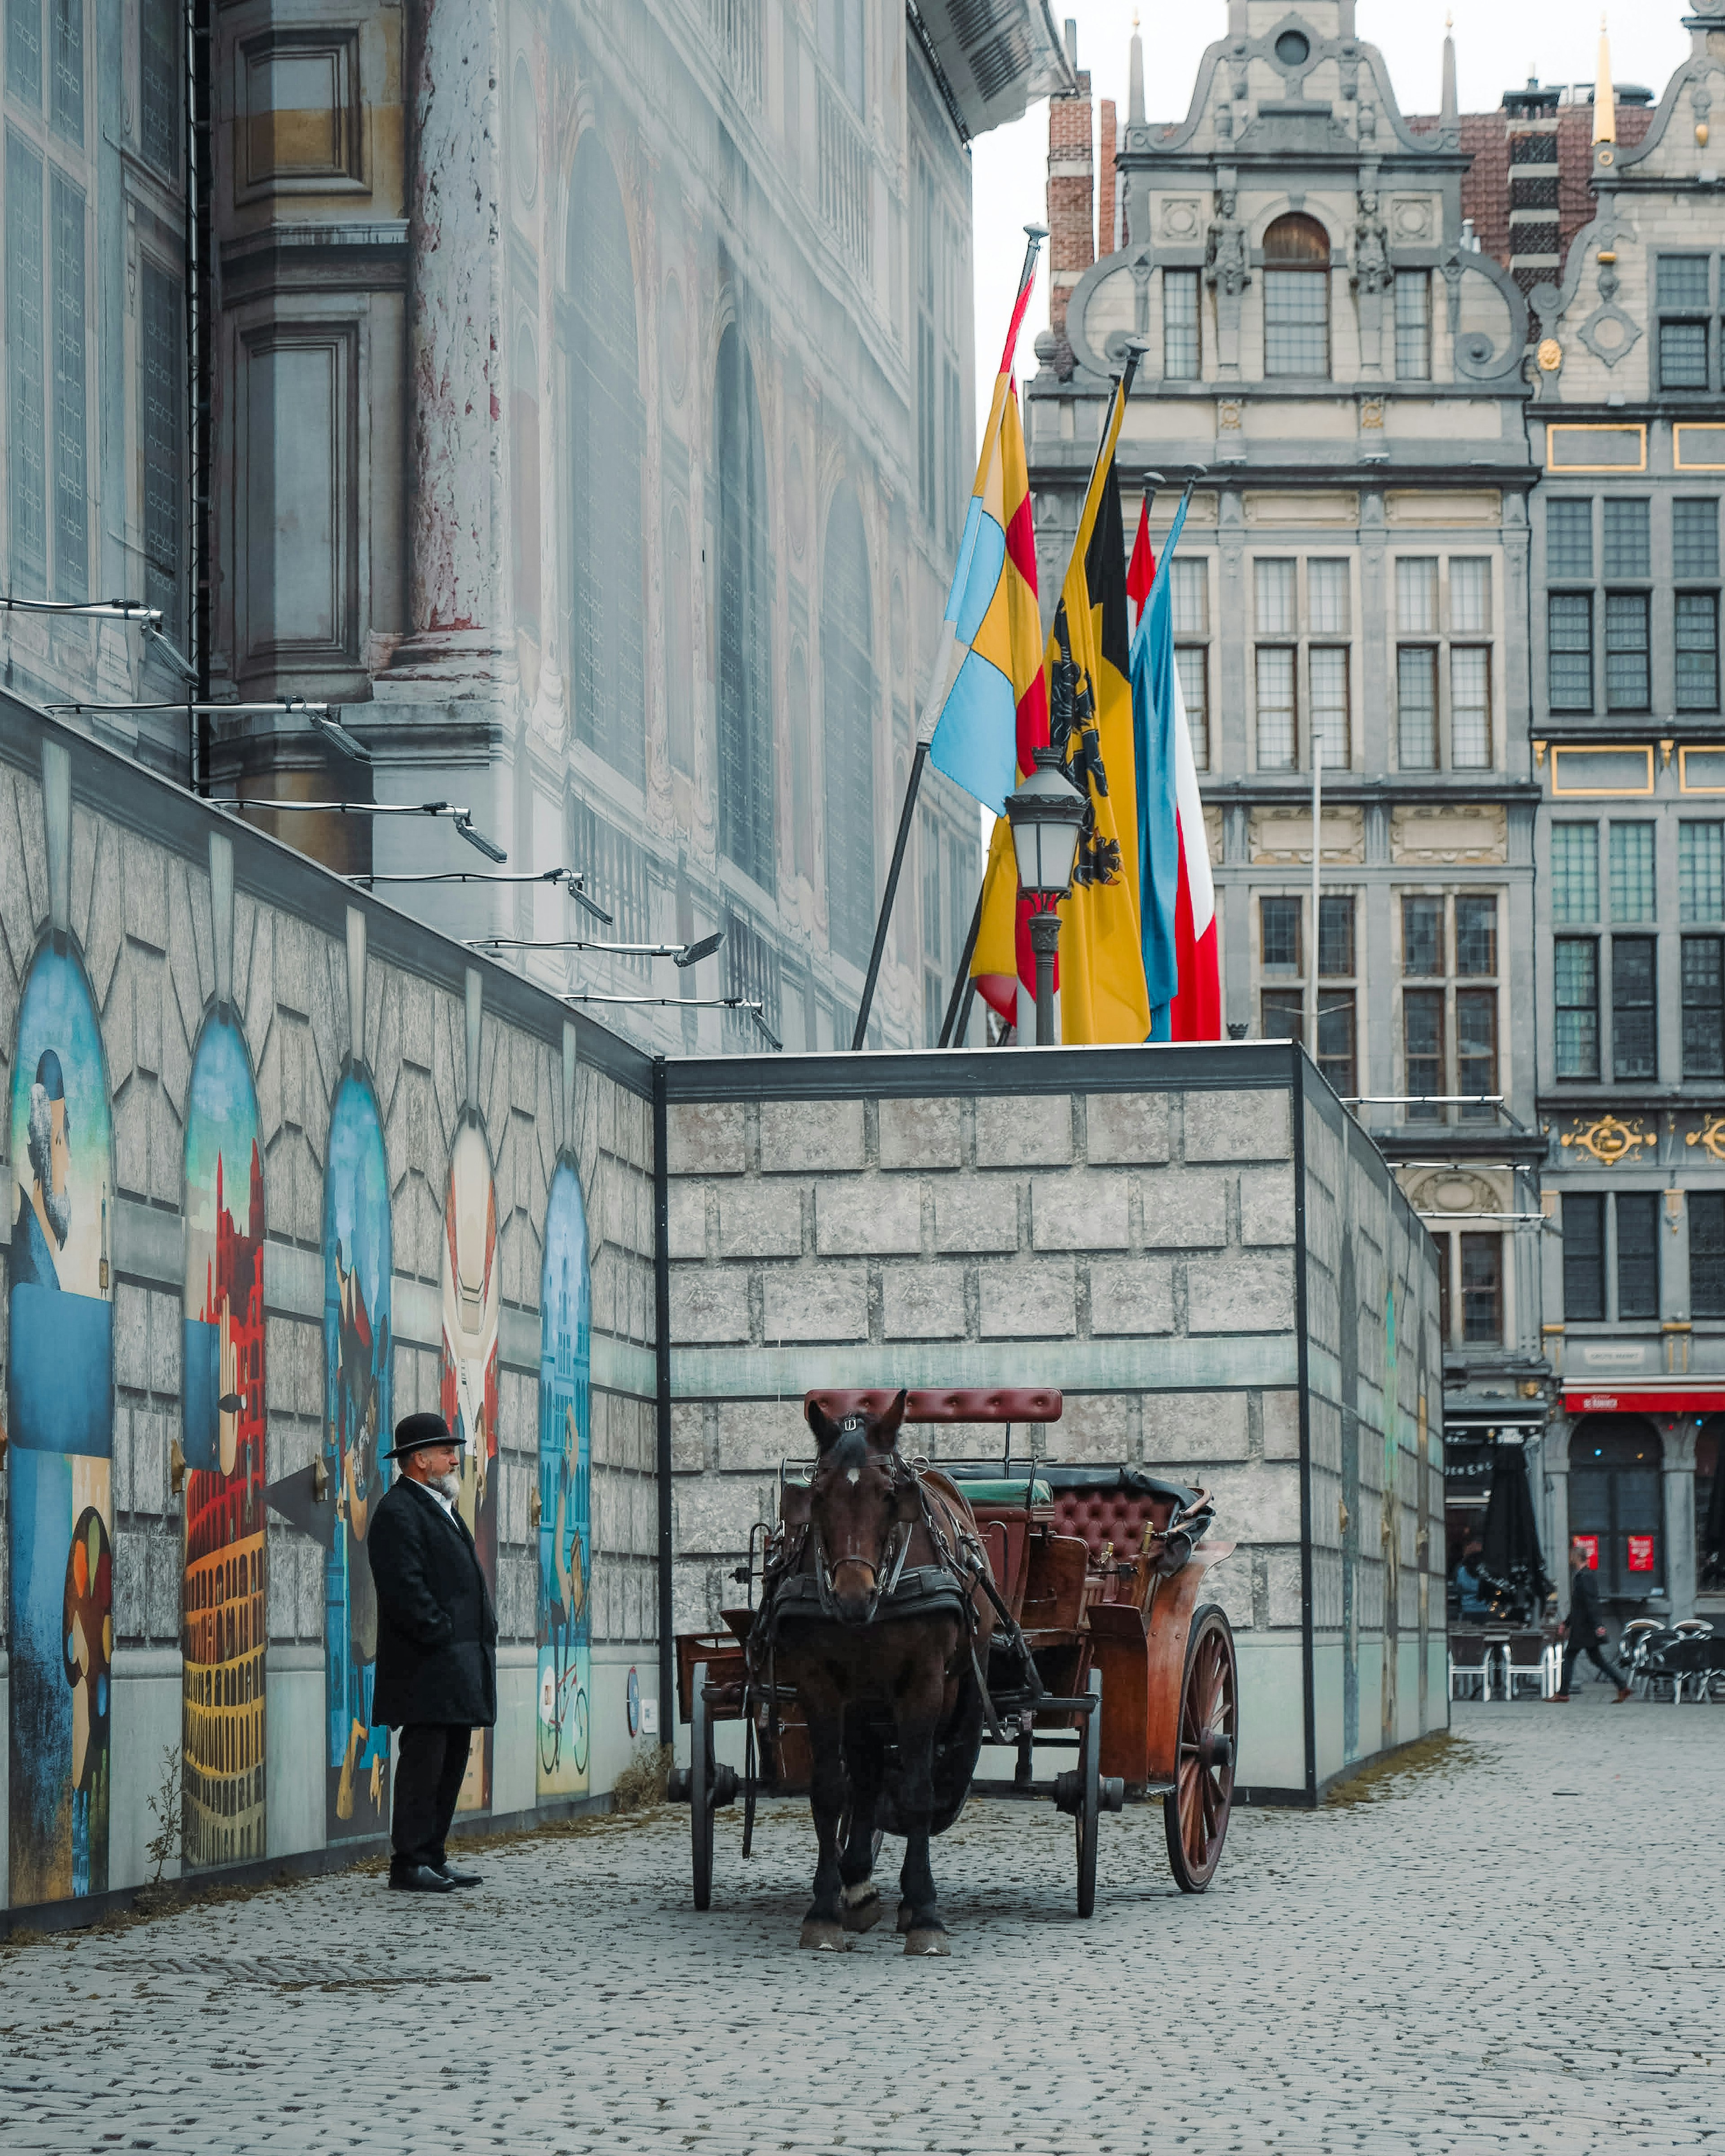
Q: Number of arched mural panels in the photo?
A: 5